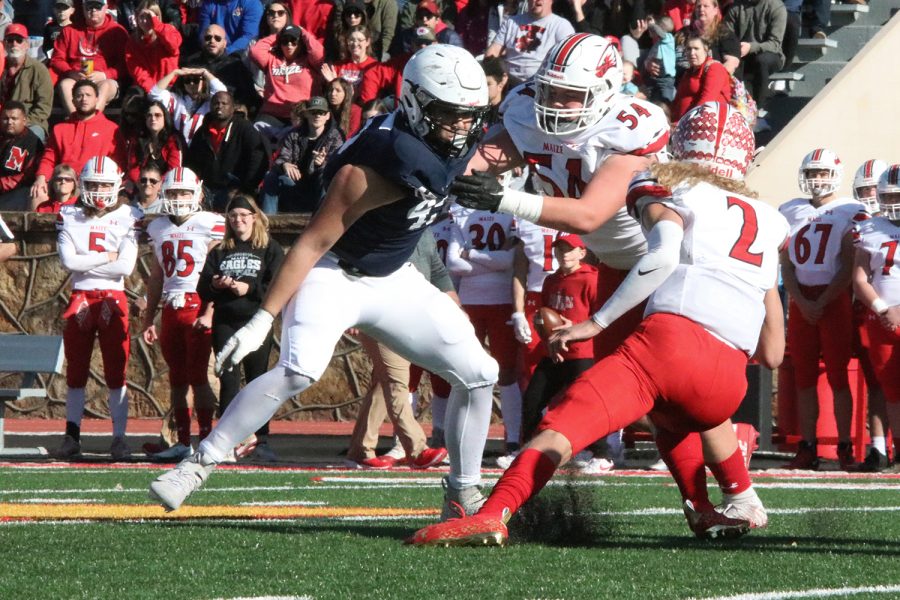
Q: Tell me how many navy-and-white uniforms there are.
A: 1